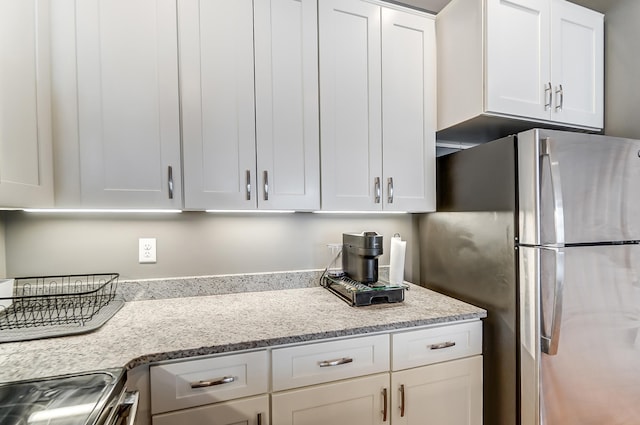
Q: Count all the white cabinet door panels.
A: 11